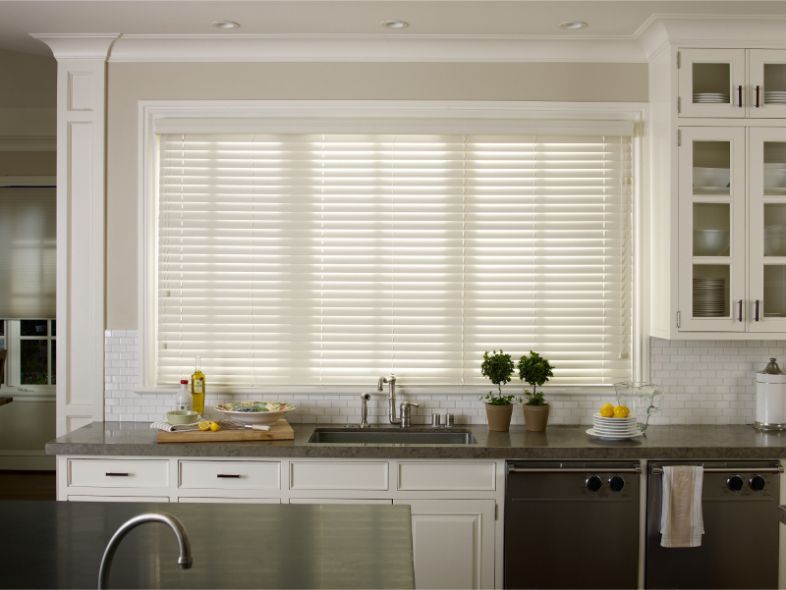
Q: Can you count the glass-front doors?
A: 4